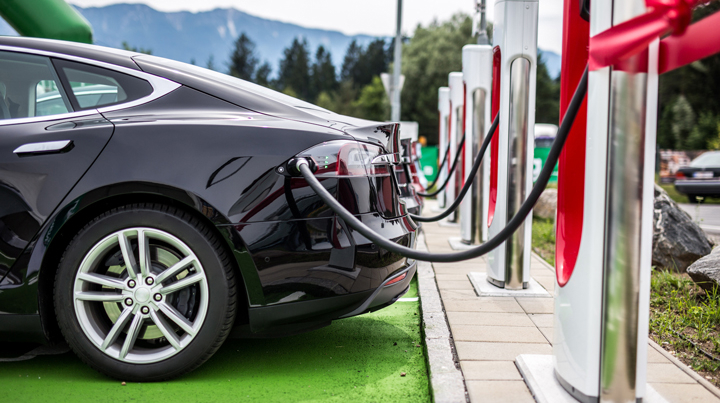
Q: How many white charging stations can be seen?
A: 5